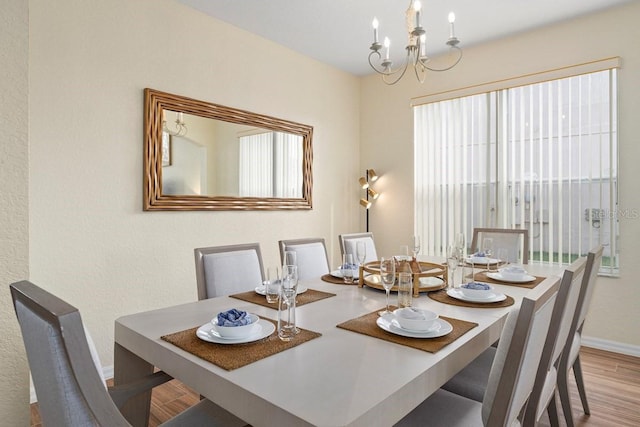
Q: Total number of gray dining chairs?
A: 8